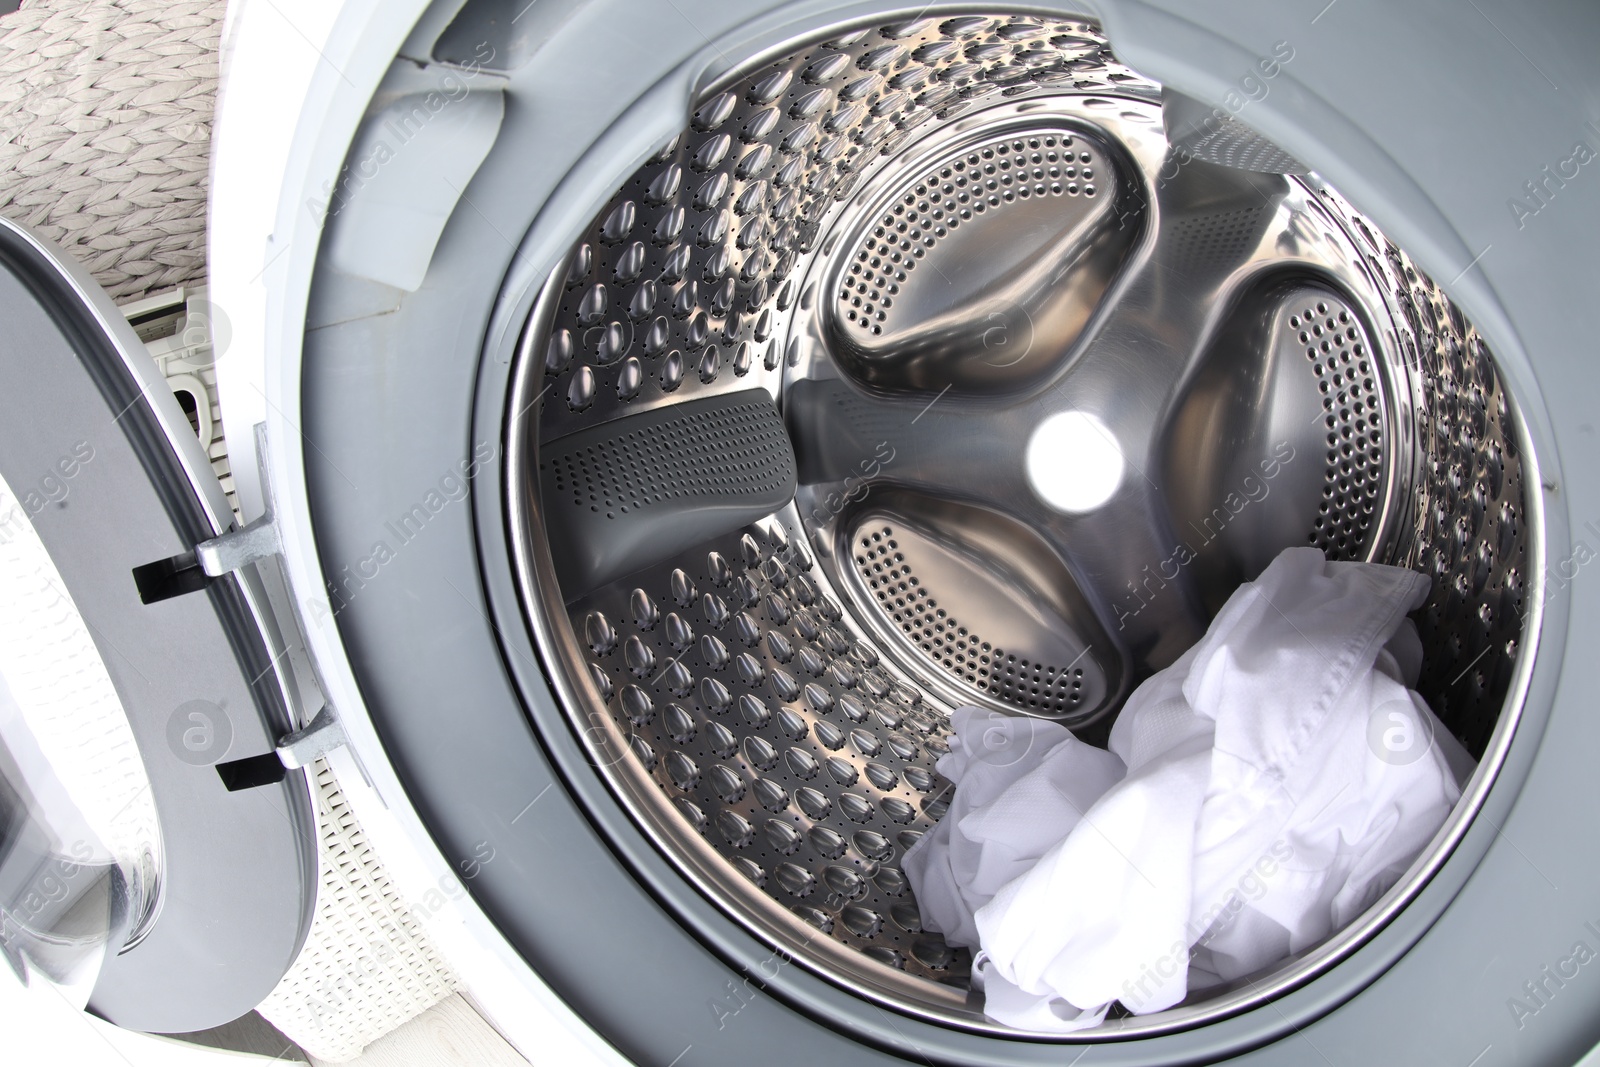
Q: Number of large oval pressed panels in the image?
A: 3